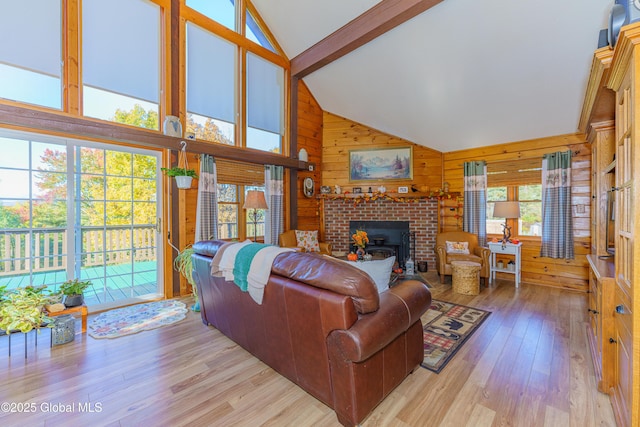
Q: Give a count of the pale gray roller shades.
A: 4